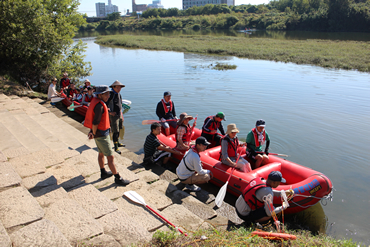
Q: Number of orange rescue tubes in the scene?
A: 1